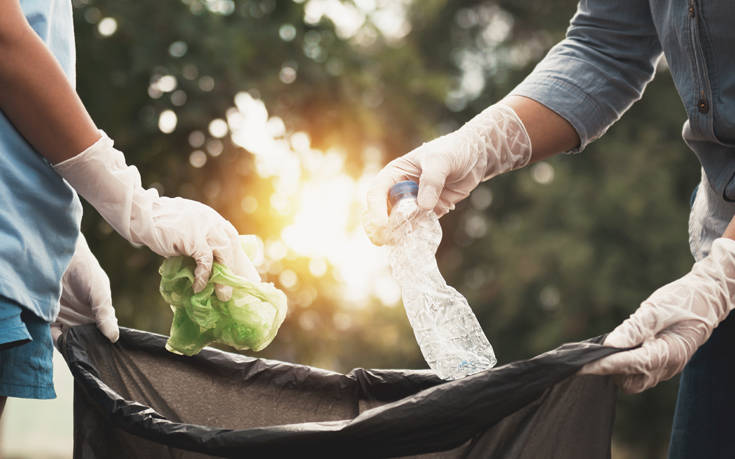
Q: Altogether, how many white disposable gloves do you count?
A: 4